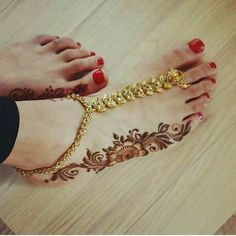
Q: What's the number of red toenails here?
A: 10